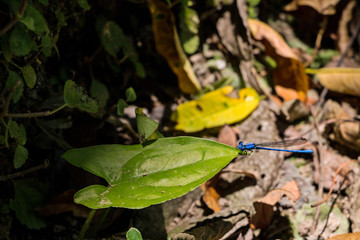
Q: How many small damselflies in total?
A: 1